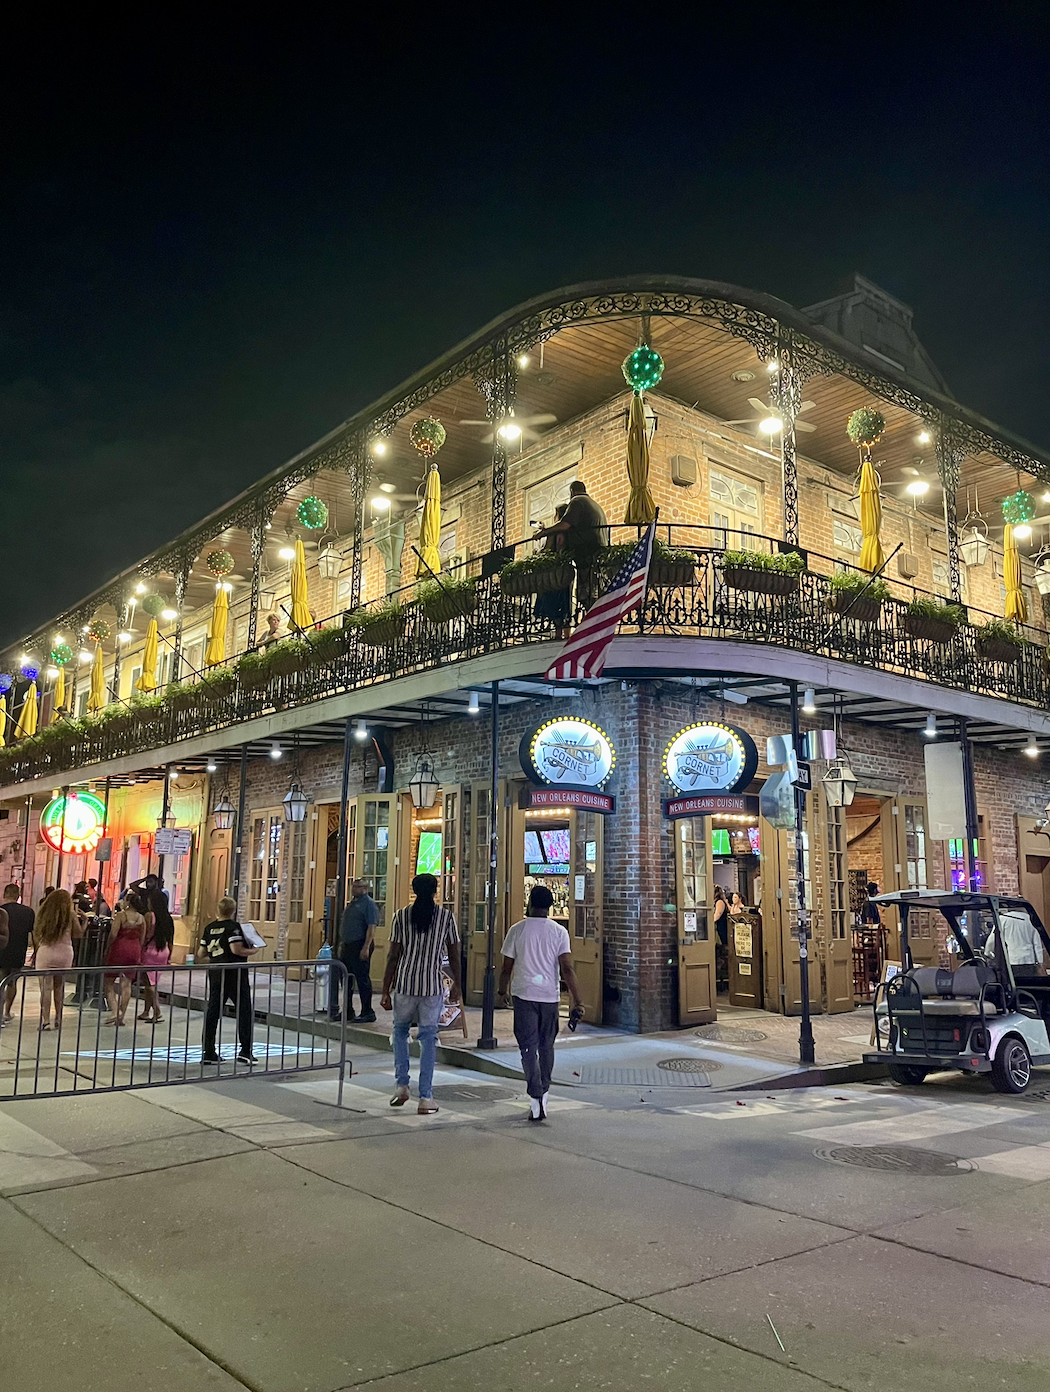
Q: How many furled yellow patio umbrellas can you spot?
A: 11